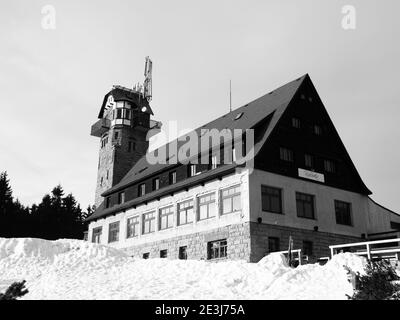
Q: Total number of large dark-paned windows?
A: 3